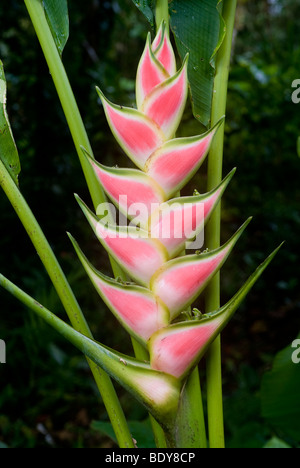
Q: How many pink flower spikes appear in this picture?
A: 12